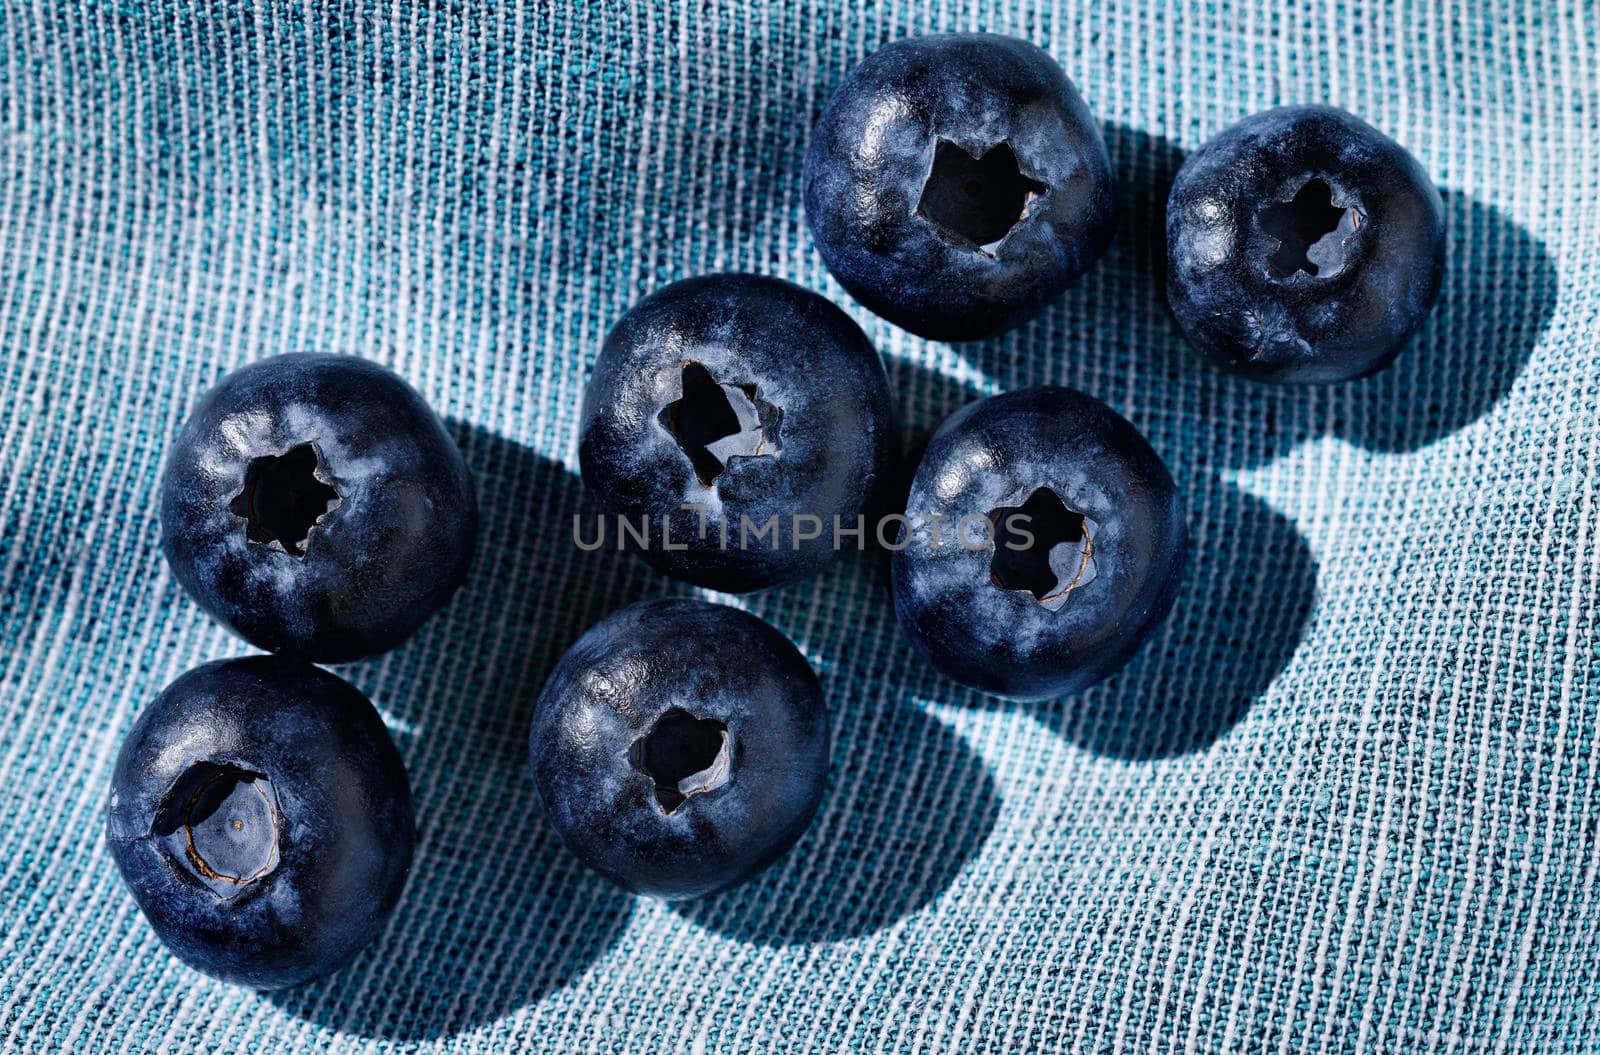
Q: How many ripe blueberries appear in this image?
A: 7